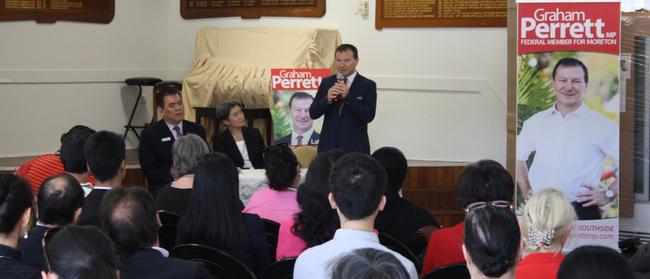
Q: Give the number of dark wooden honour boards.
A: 3